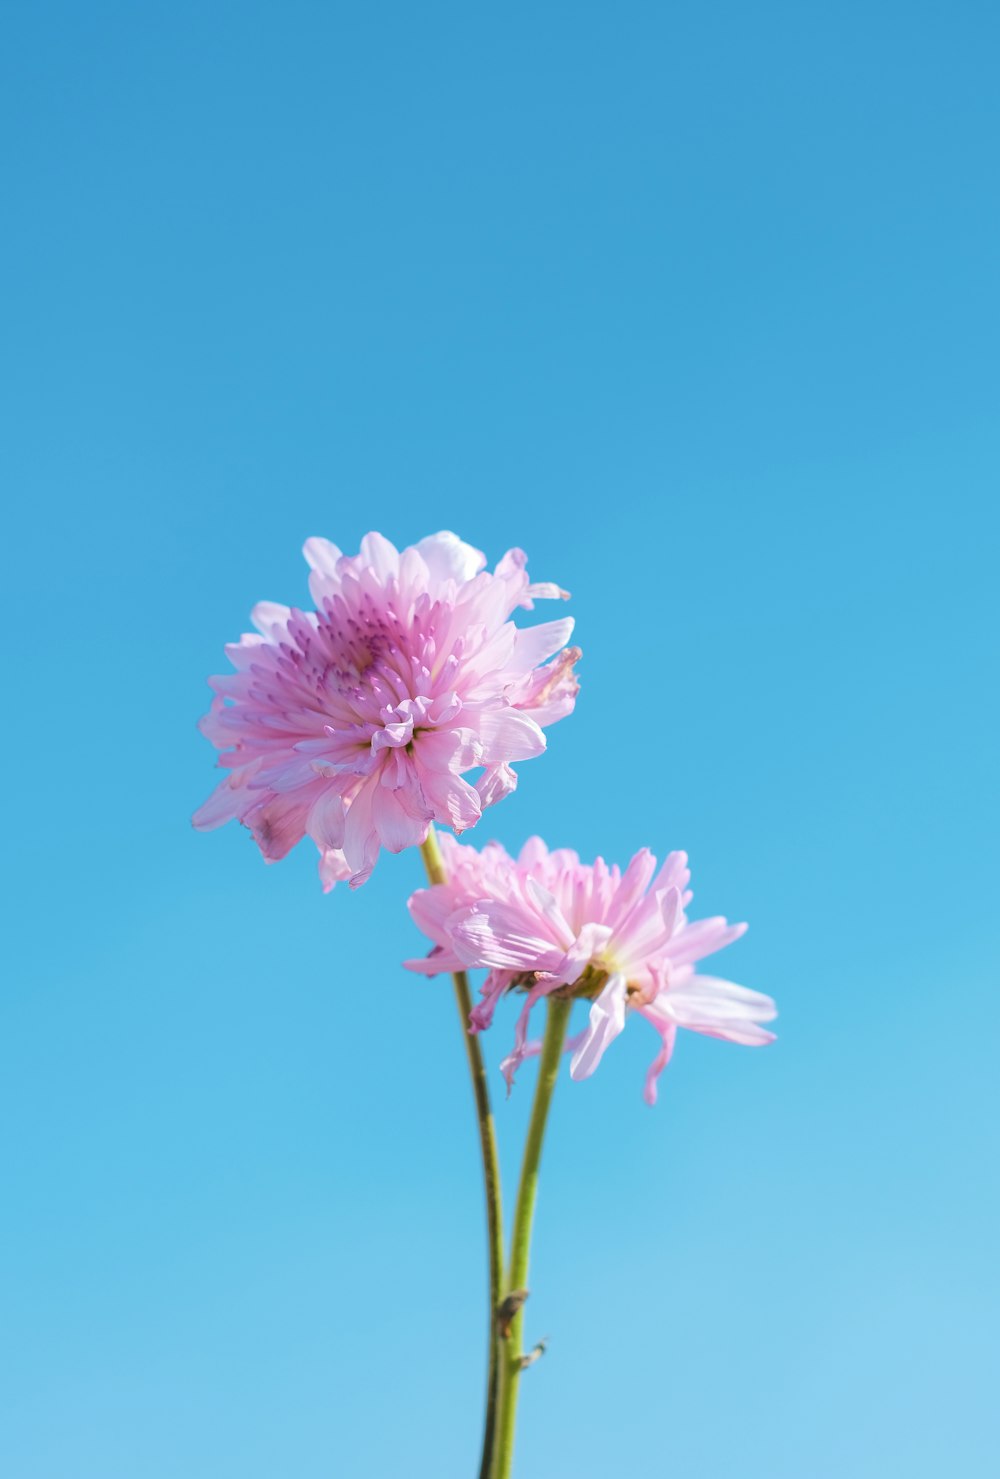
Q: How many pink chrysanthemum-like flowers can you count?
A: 2